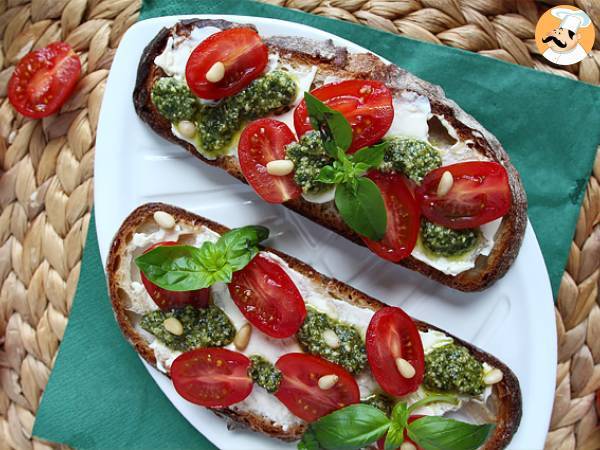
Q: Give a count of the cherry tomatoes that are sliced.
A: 12